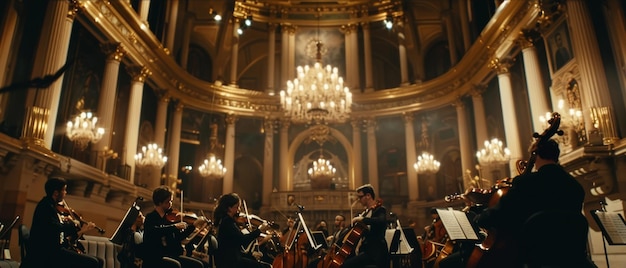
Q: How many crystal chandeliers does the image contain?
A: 8